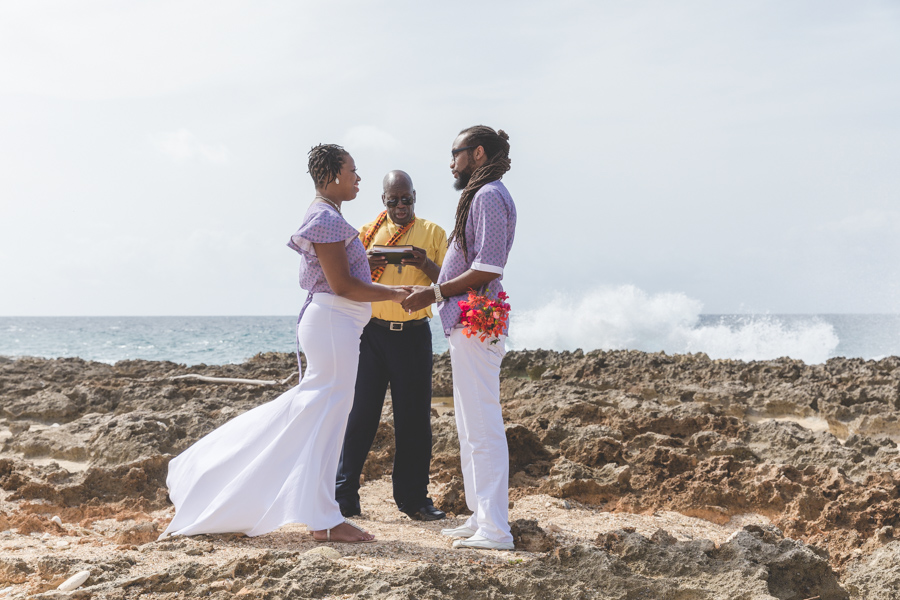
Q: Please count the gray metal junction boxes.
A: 0